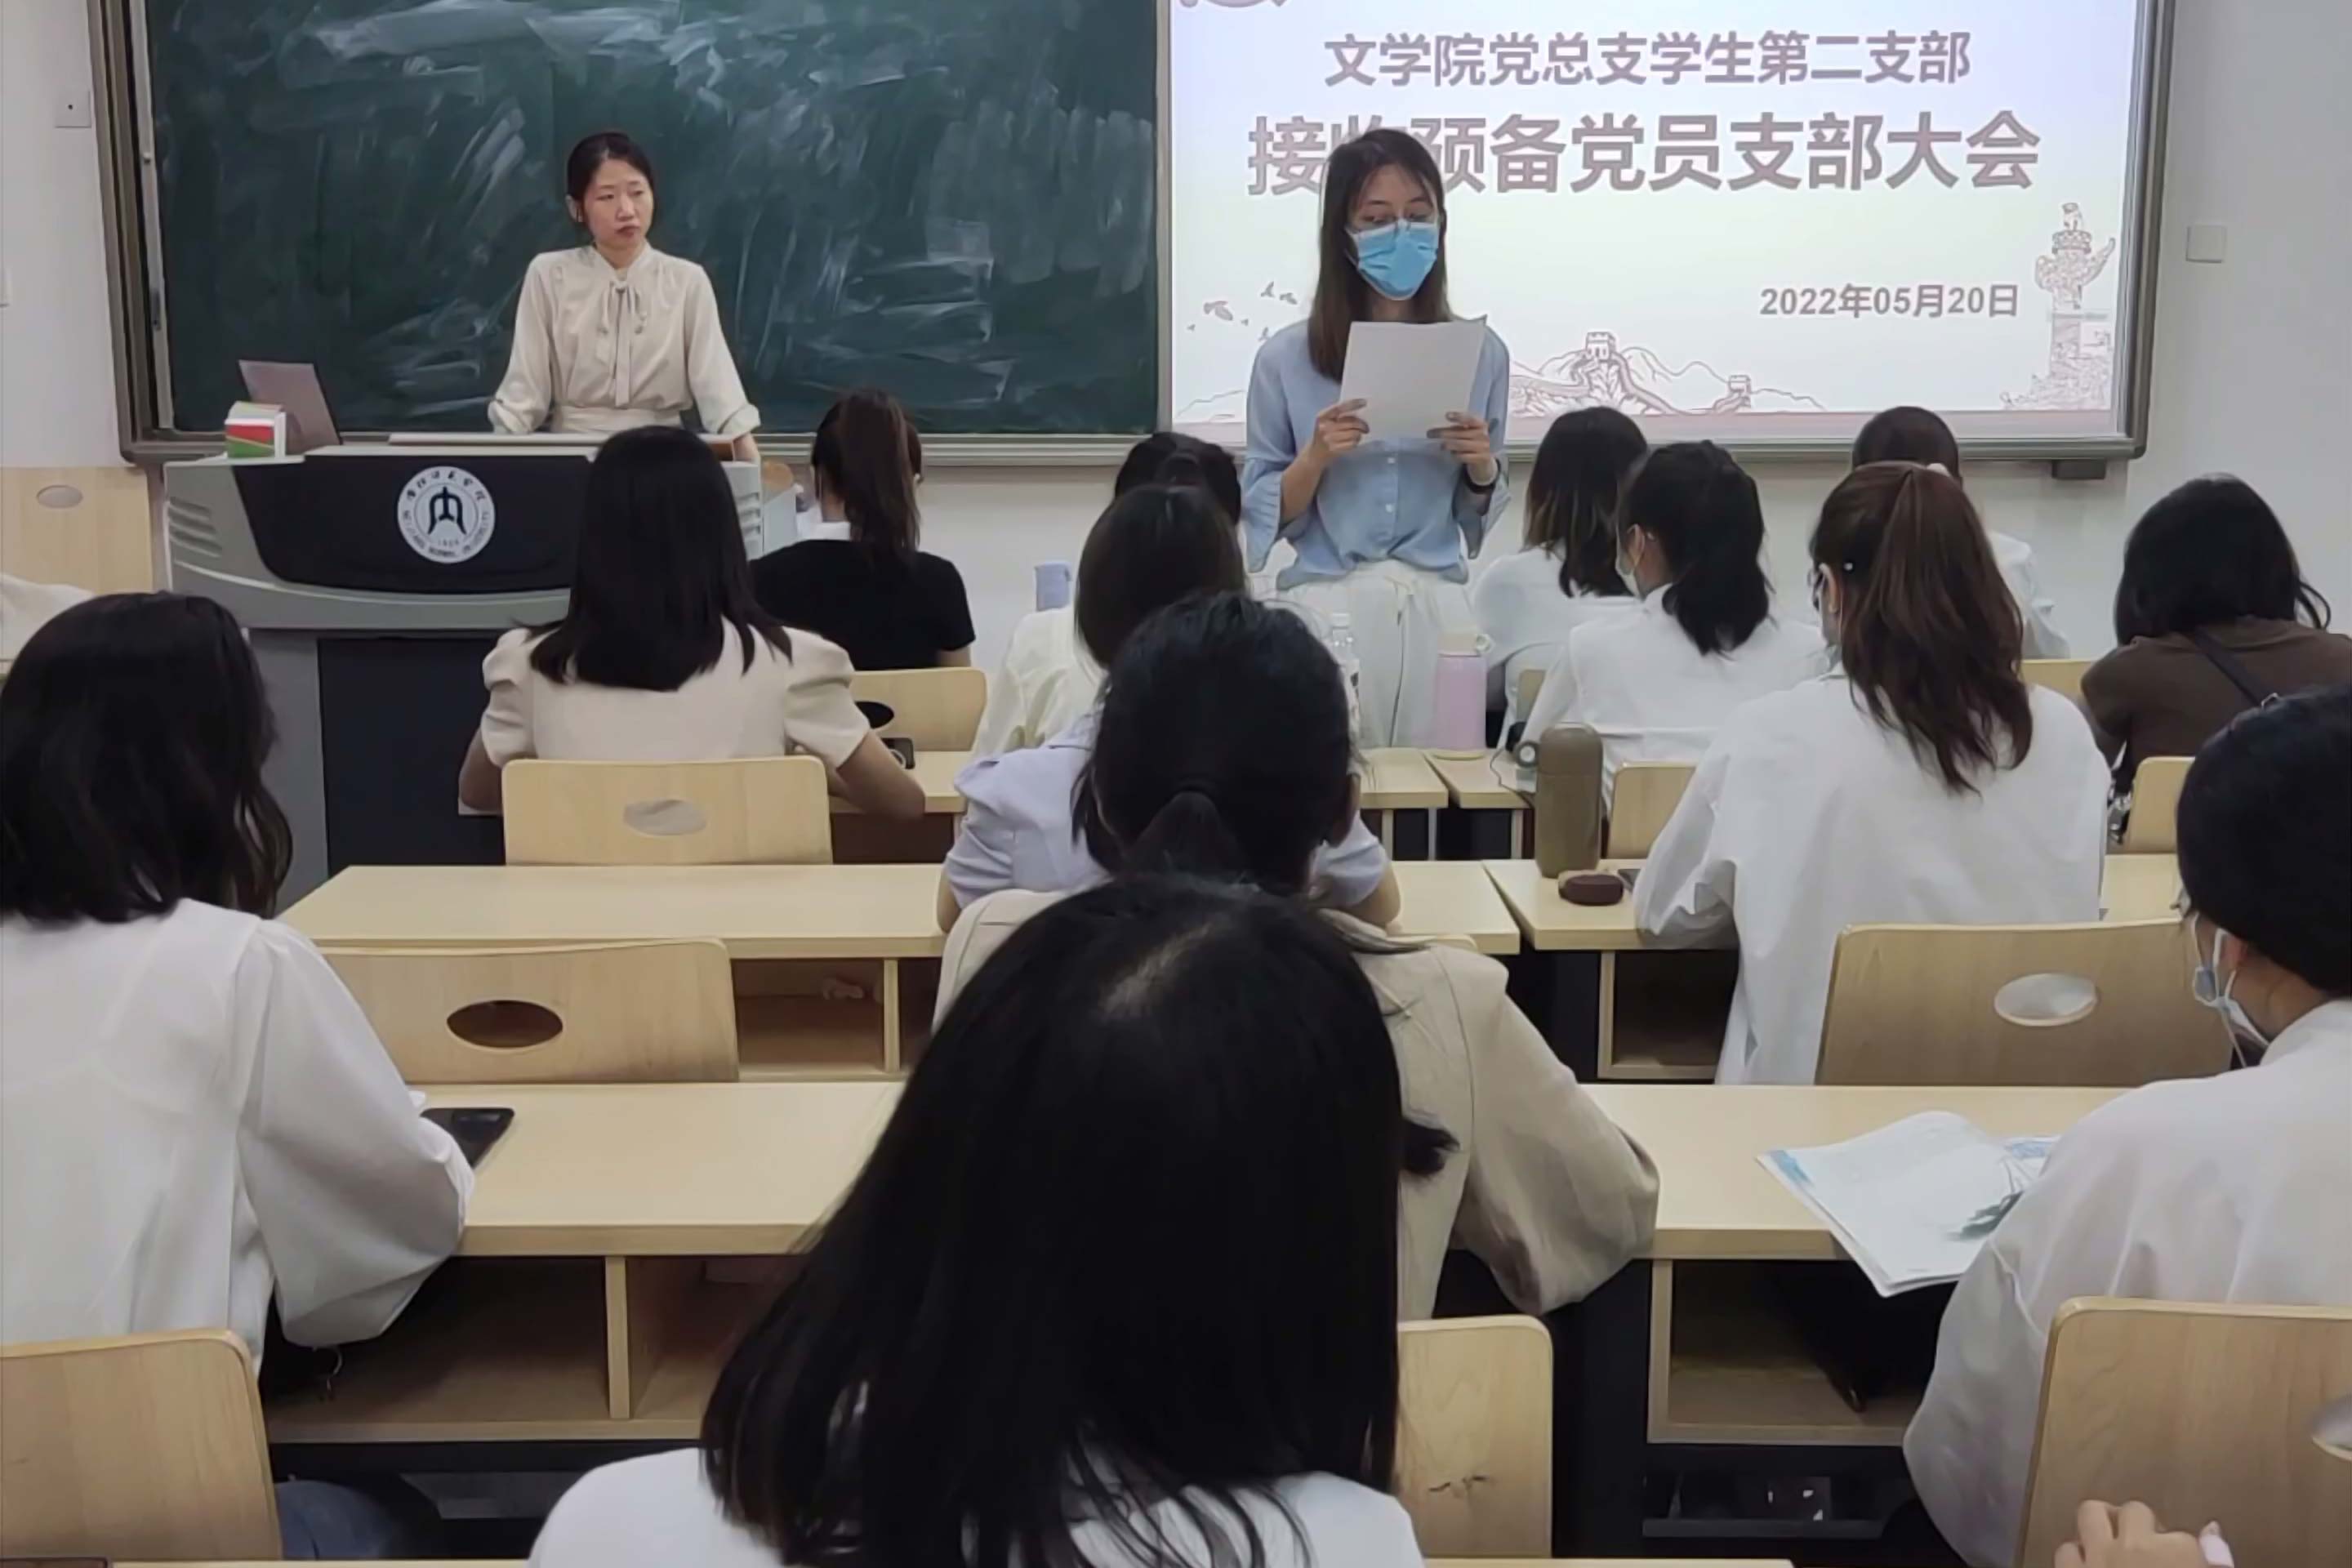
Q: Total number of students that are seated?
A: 13